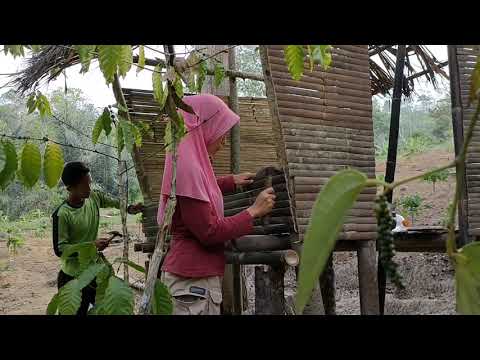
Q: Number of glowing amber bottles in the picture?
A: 0